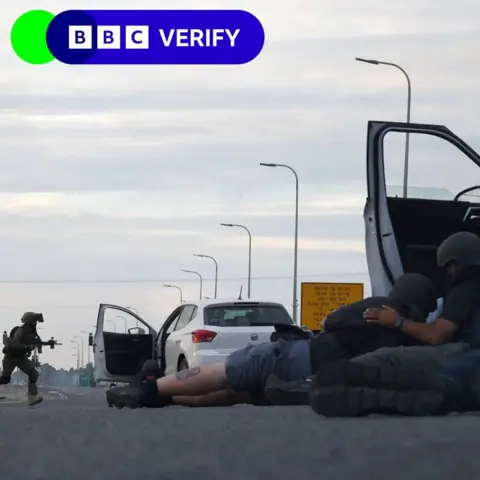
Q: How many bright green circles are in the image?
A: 1